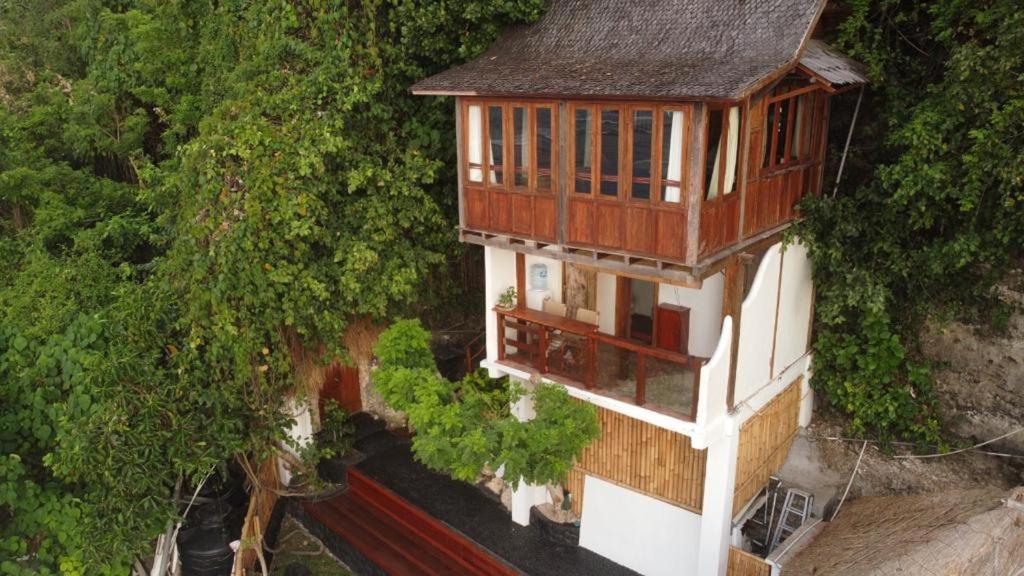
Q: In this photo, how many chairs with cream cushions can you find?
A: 2